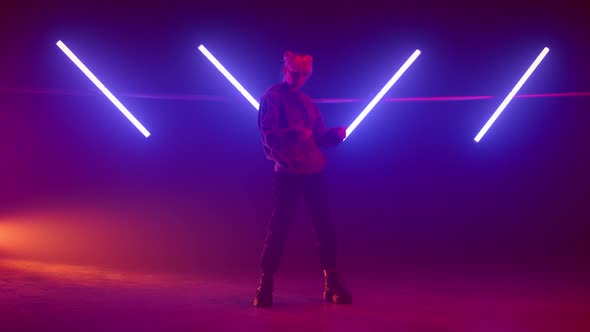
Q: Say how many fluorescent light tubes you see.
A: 4